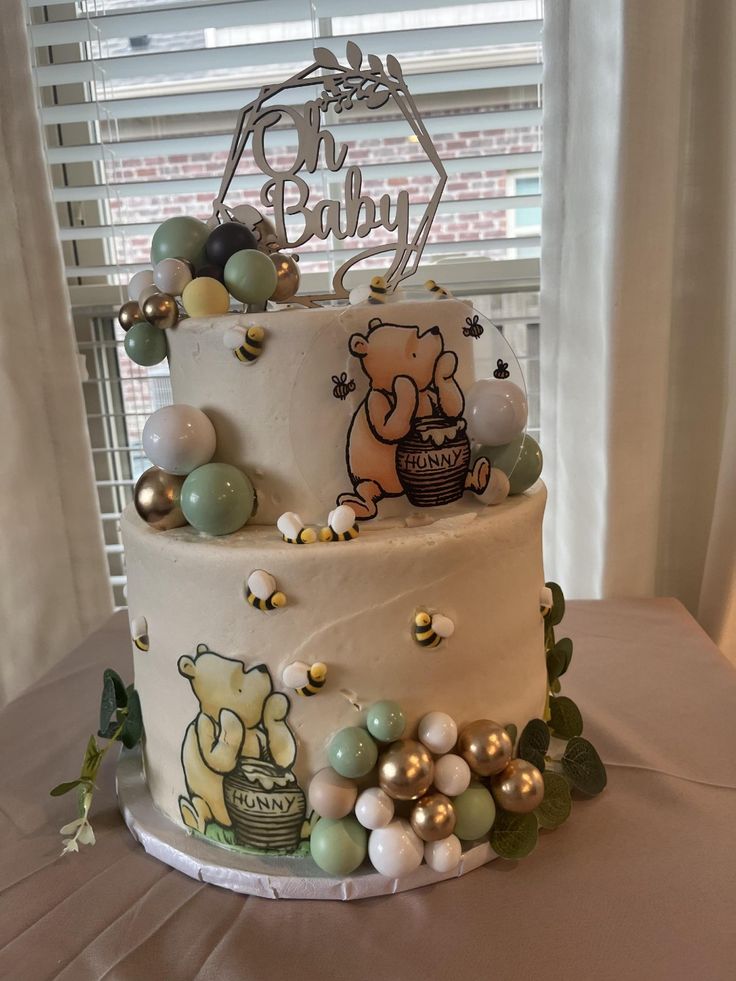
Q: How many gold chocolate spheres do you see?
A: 8